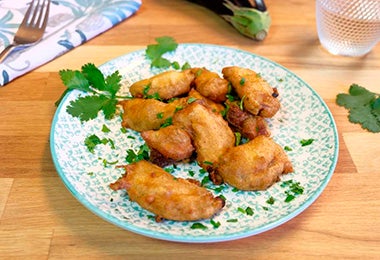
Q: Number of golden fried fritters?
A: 10